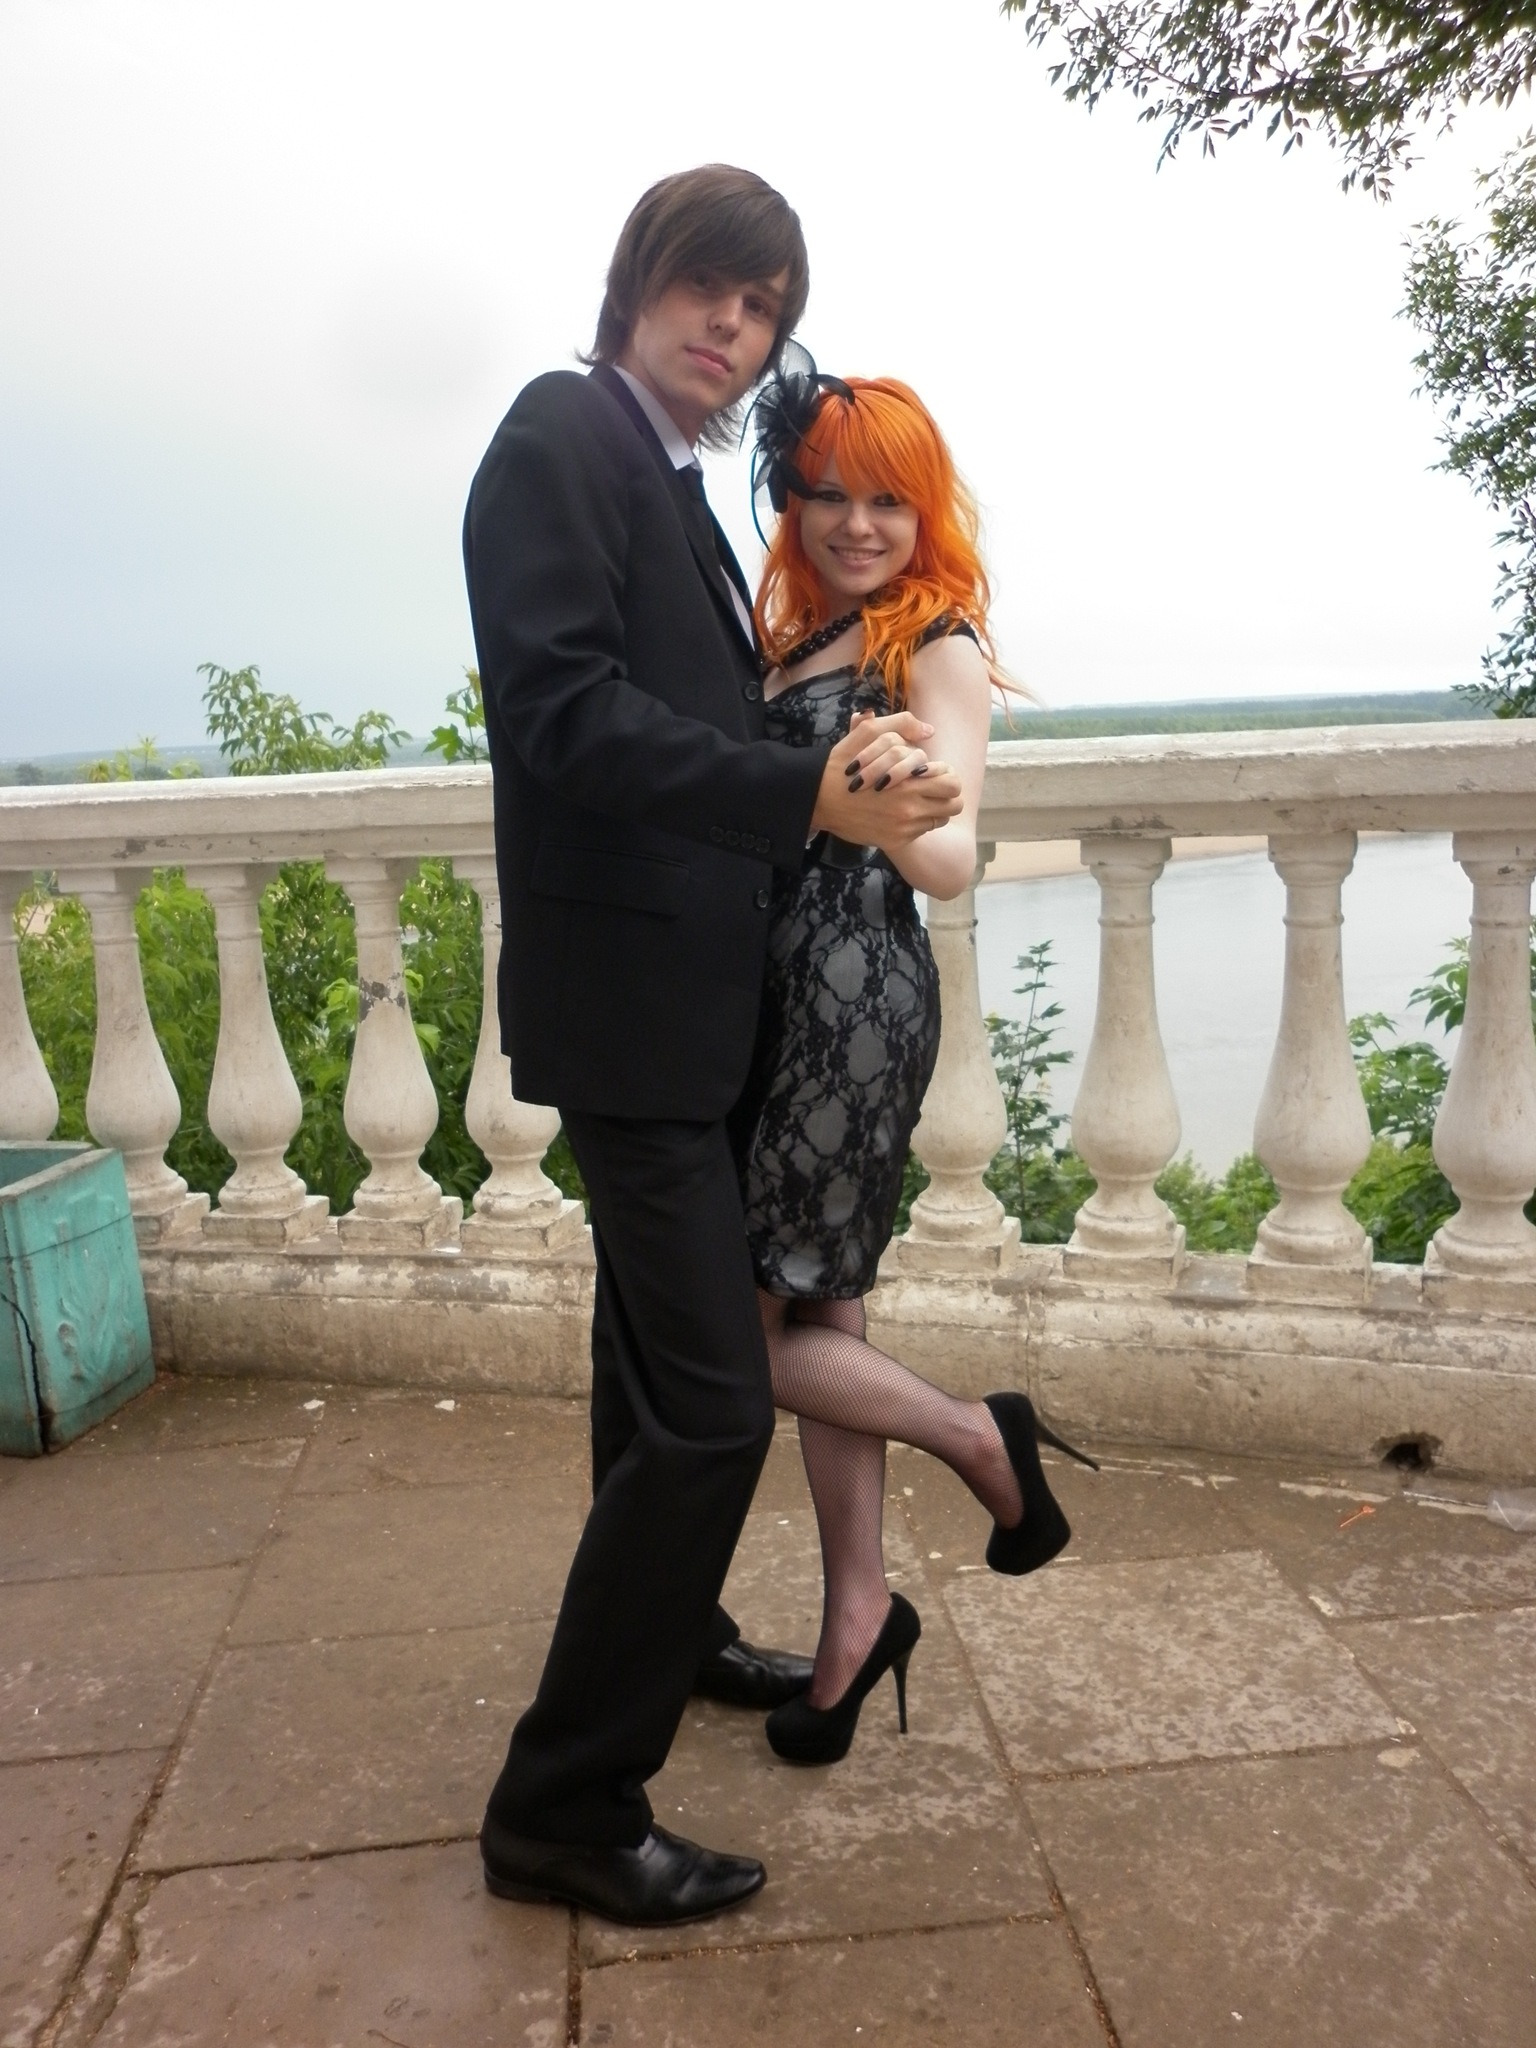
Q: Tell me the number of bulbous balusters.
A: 9